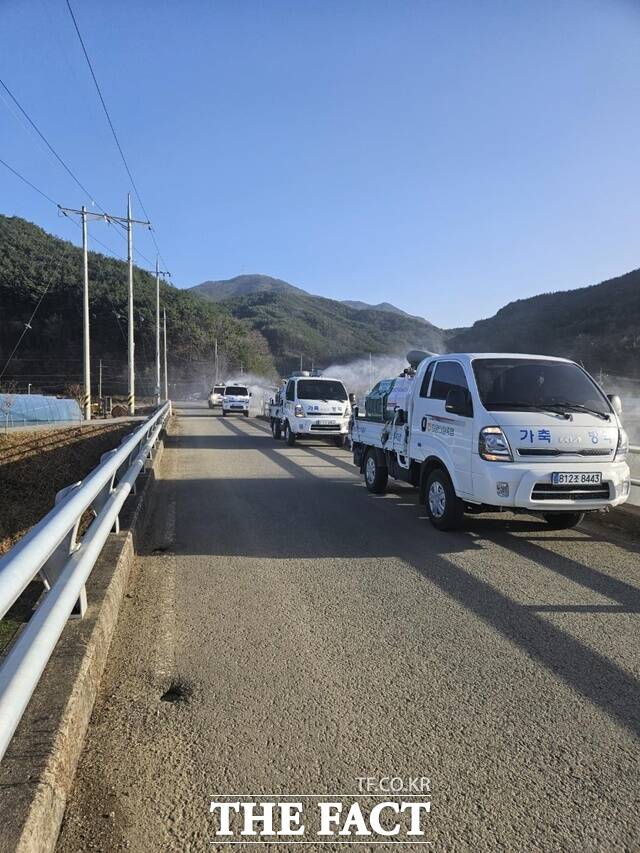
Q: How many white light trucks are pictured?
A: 4